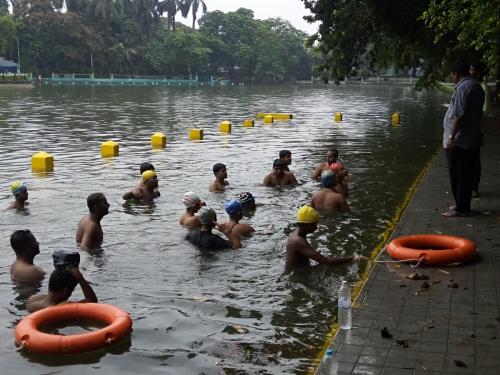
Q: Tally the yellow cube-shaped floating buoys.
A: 9